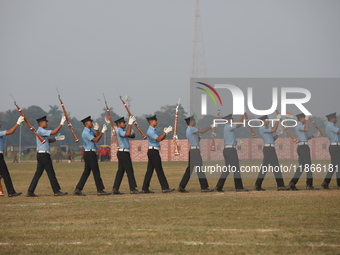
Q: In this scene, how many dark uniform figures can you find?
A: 10